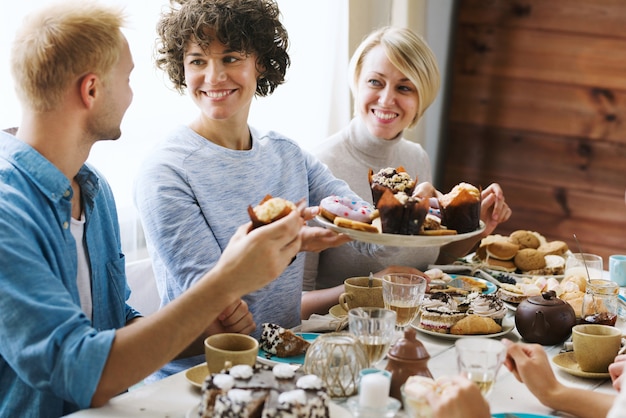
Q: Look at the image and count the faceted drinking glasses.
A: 3